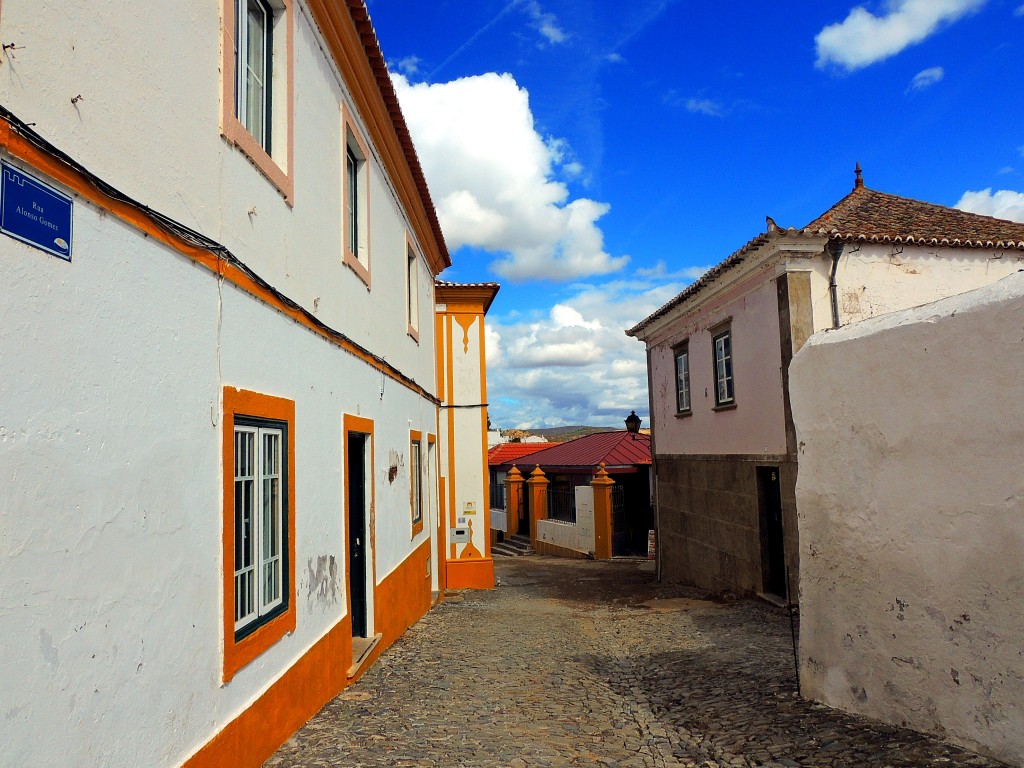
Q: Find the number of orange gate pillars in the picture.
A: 3